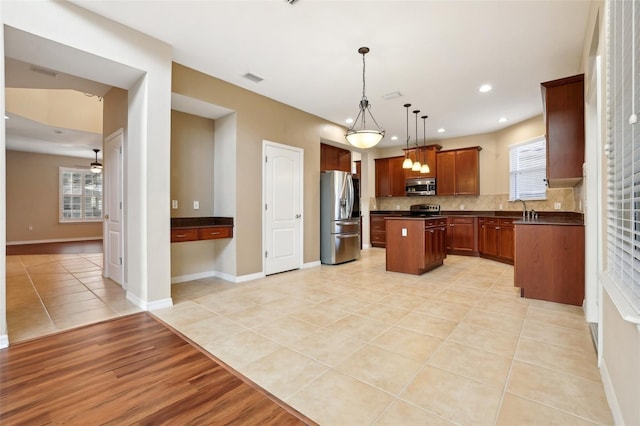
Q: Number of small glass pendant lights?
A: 3